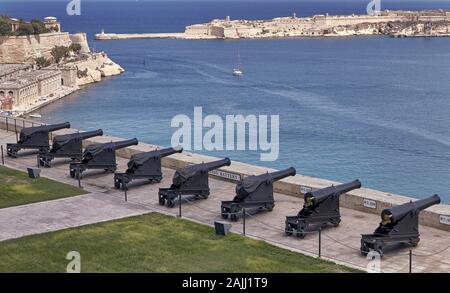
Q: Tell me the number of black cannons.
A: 8